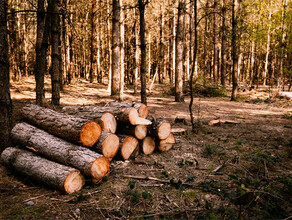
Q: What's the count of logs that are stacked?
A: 12